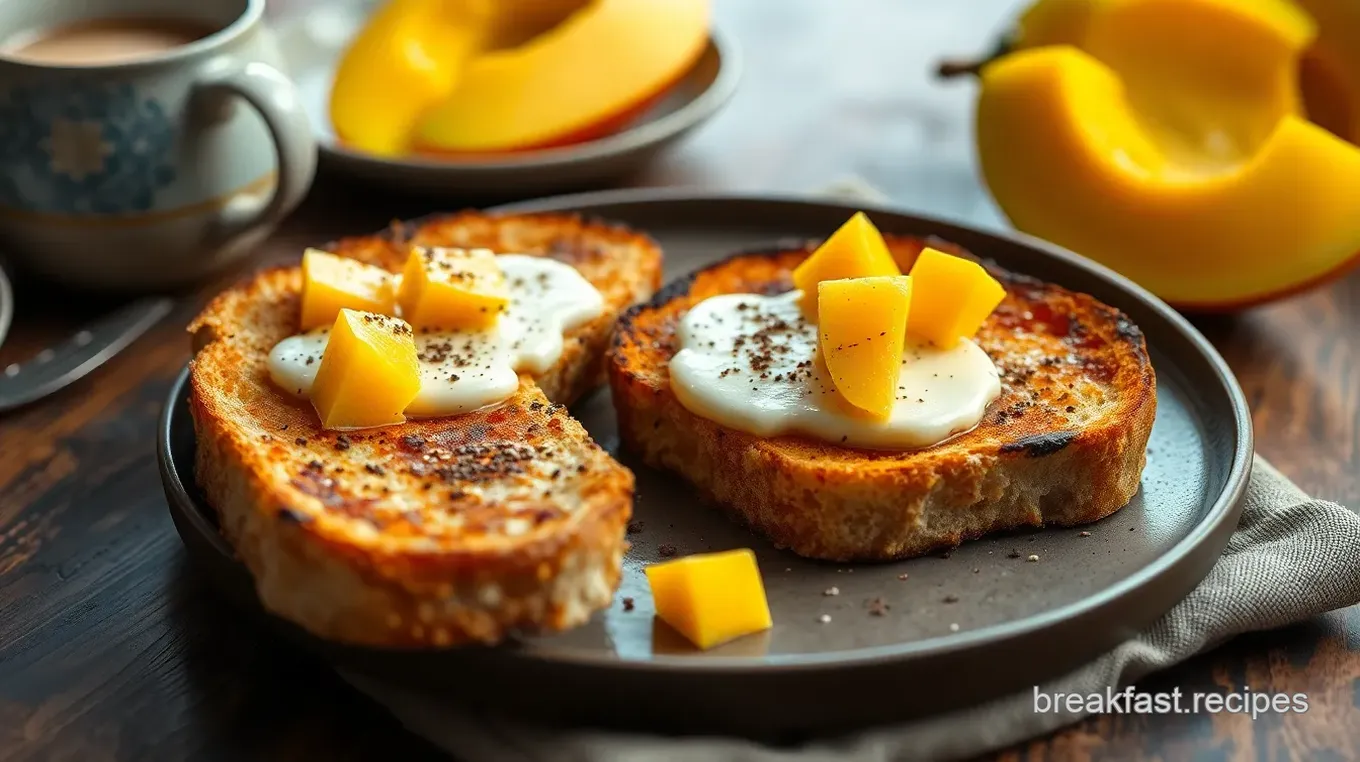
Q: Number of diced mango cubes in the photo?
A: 7